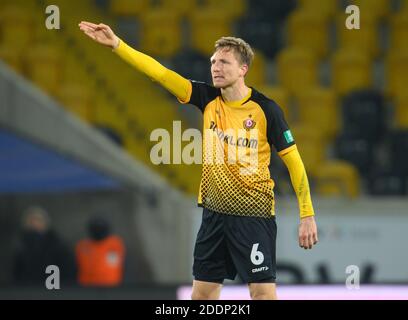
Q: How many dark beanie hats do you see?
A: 1